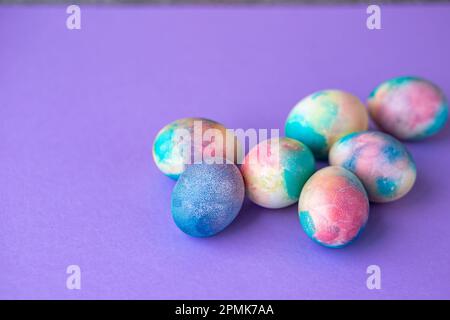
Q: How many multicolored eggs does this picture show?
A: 6